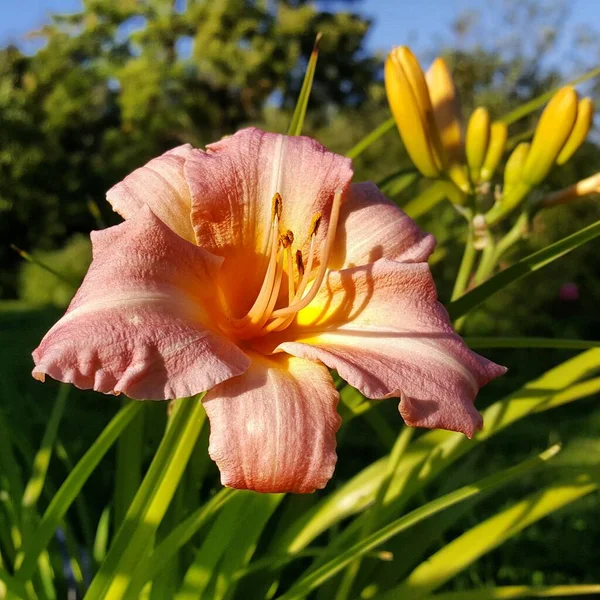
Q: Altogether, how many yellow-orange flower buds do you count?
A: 7